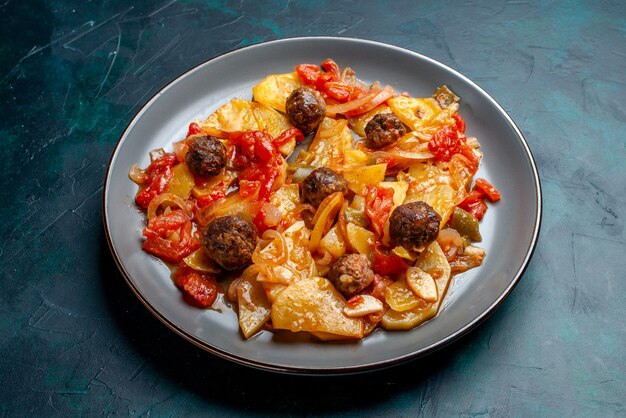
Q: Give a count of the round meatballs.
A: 7